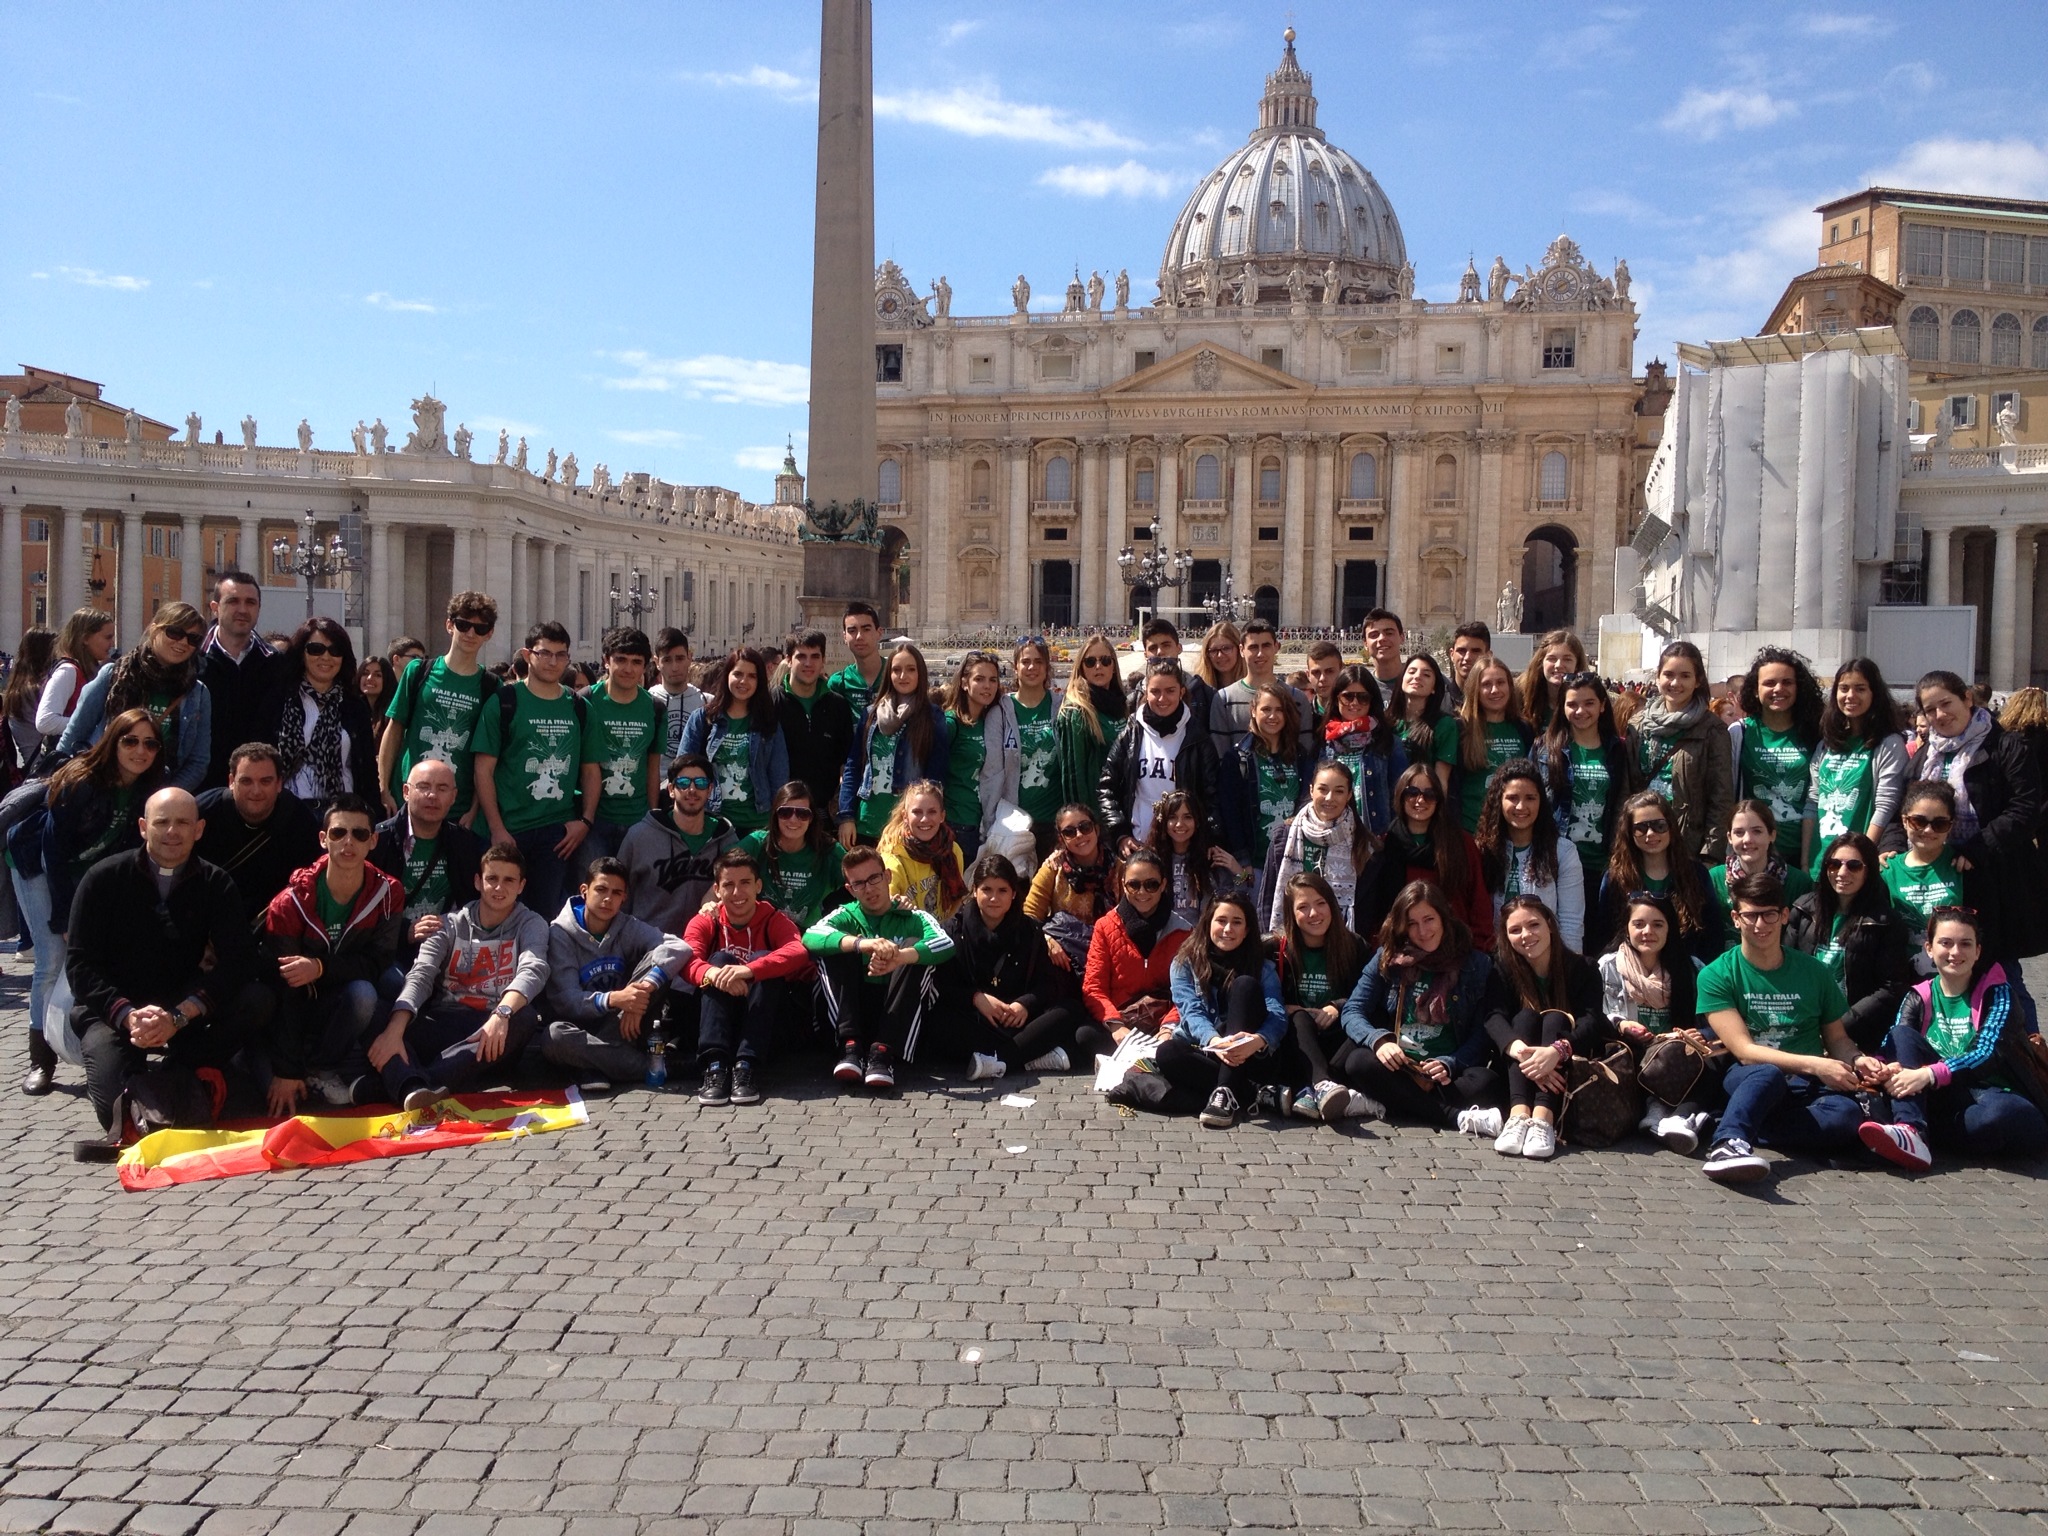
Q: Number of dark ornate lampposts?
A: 4